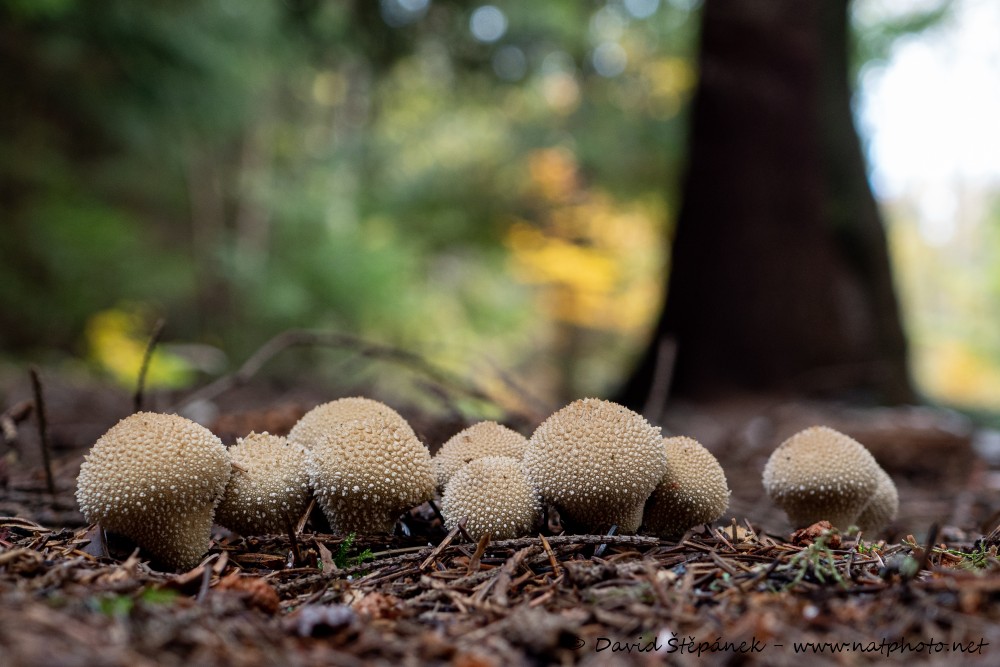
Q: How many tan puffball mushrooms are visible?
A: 10